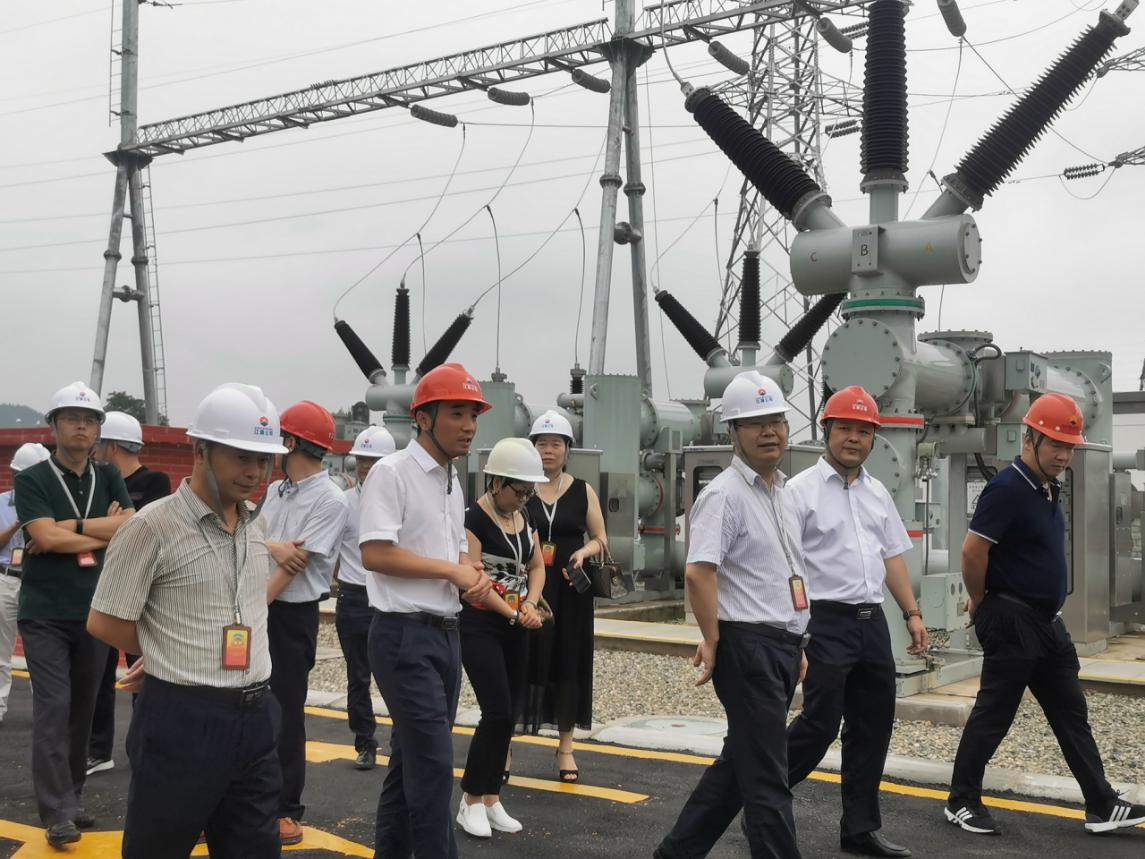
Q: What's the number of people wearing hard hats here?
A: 12